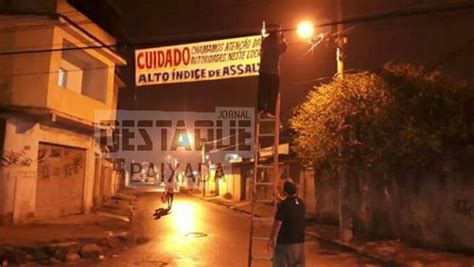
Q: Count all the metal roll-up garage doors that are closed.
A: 1